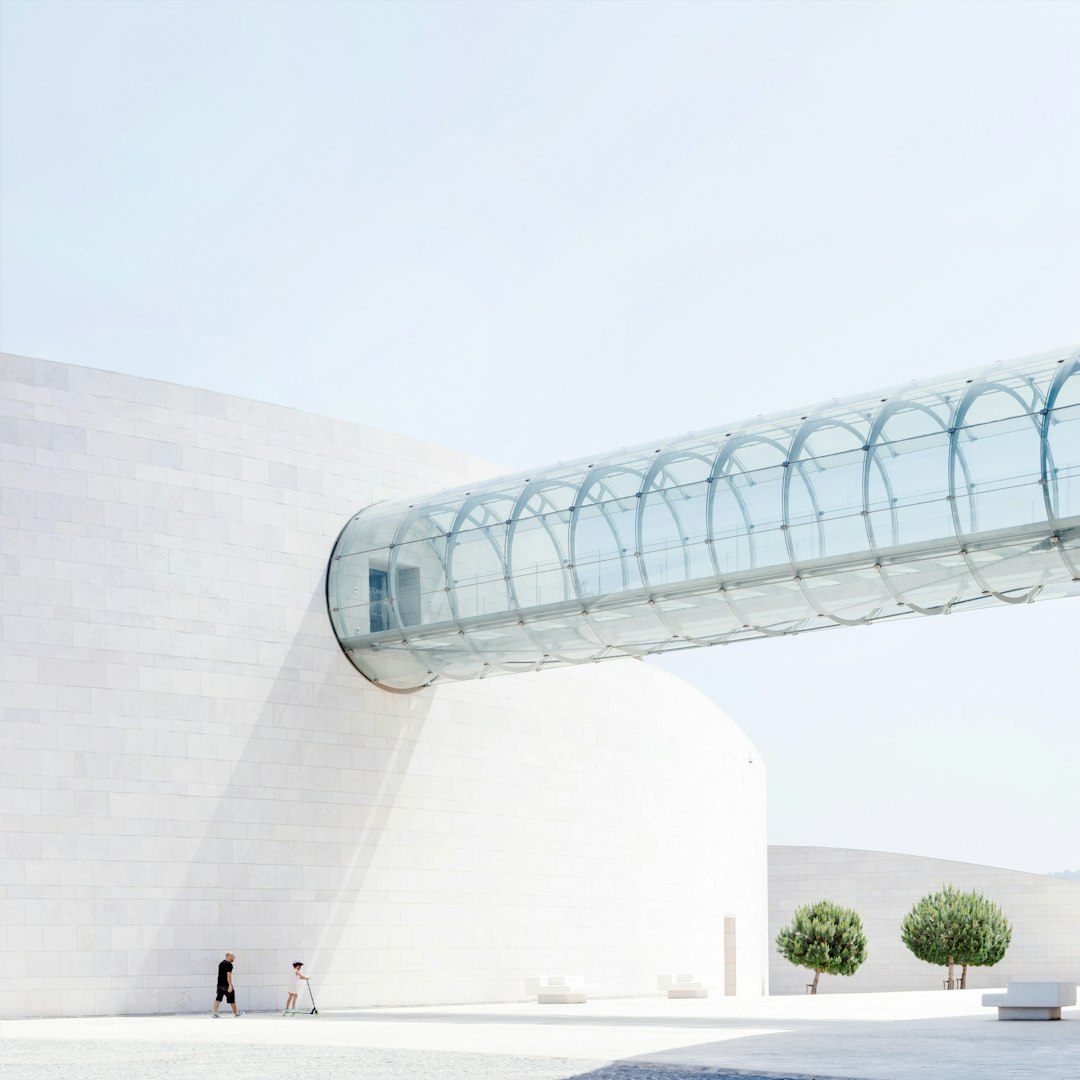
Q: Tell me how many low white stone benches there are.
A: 3